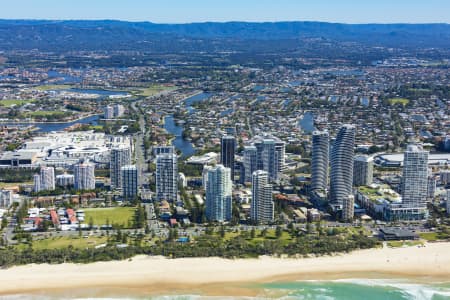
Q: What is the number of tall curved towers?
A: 2